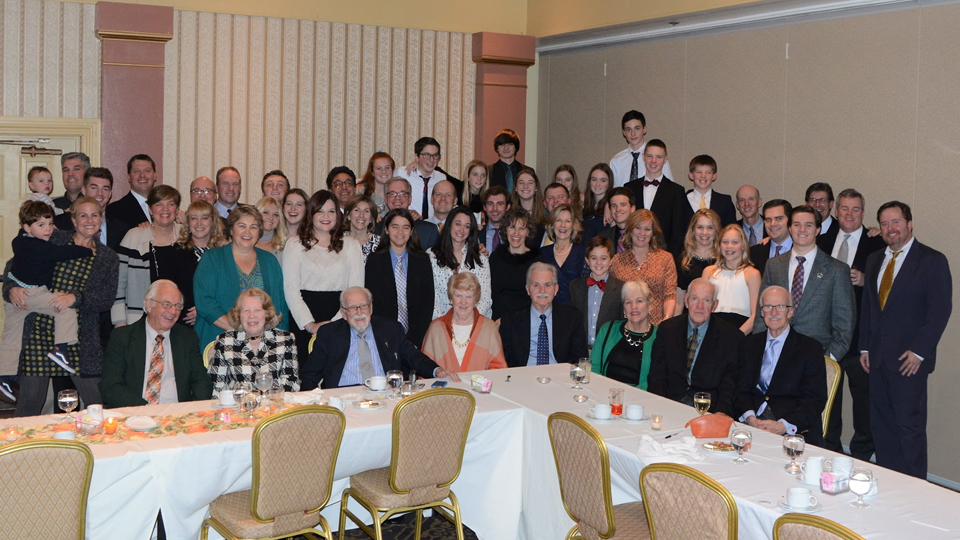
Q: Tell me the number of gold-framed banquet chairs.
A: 9